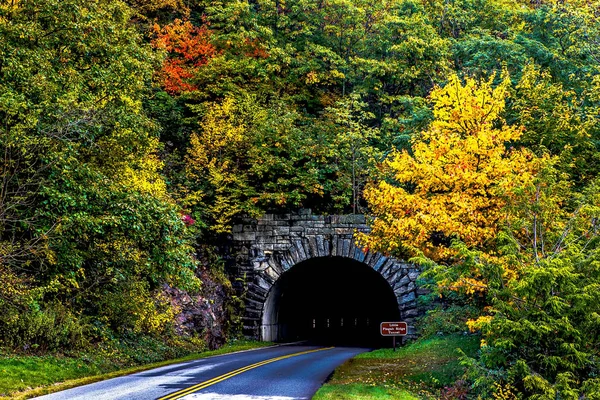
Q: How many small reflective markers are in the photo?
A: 5